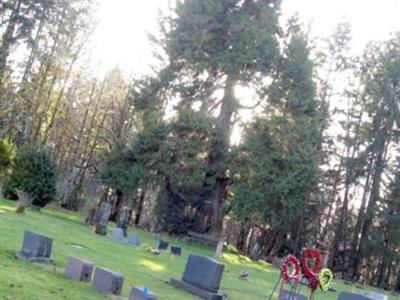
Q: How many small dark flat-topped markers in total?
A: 2